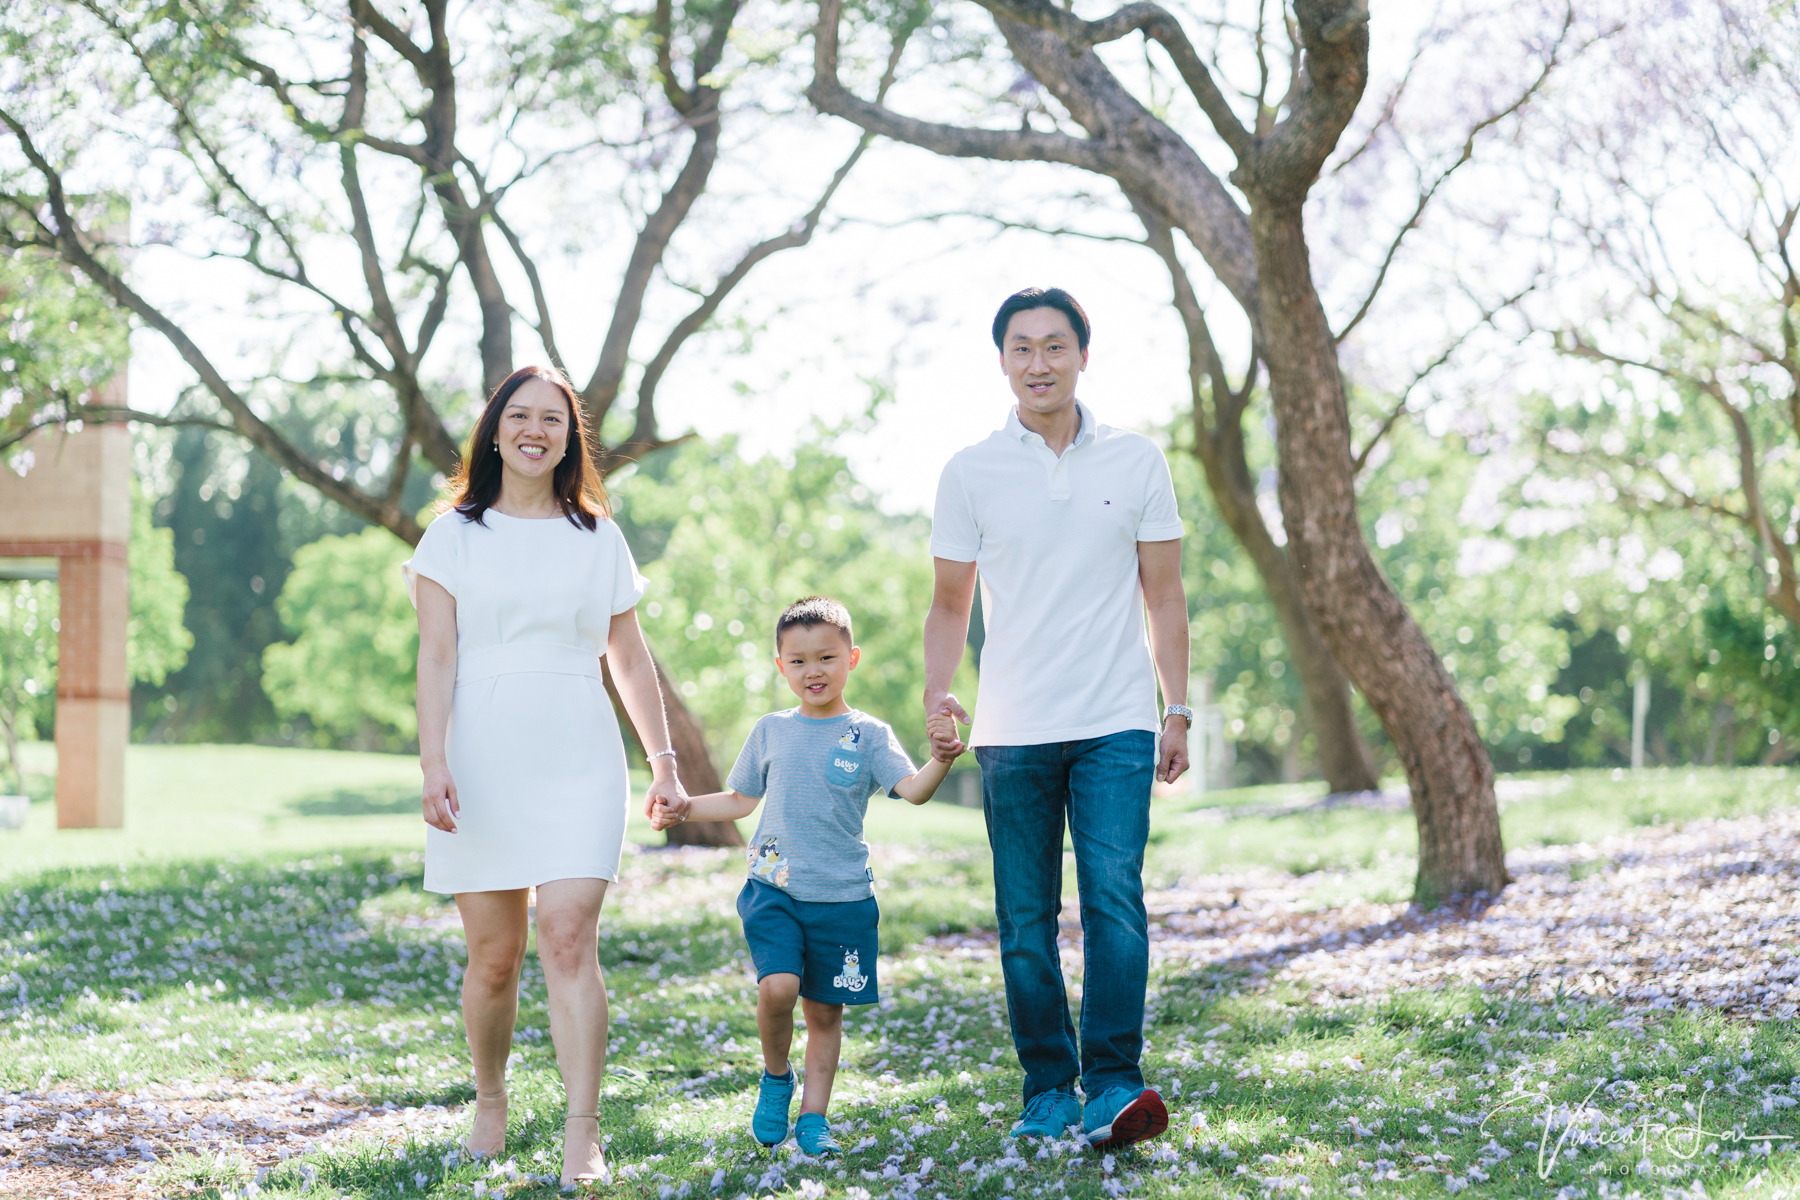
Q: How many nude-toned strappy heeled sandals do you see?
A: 2